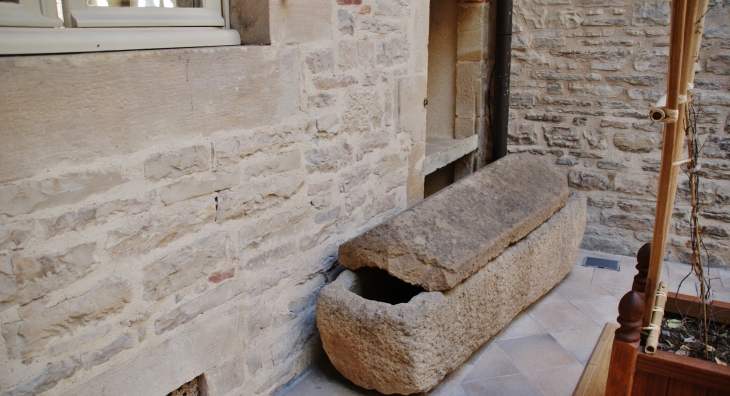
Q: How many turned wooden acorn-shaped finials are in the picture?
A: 2